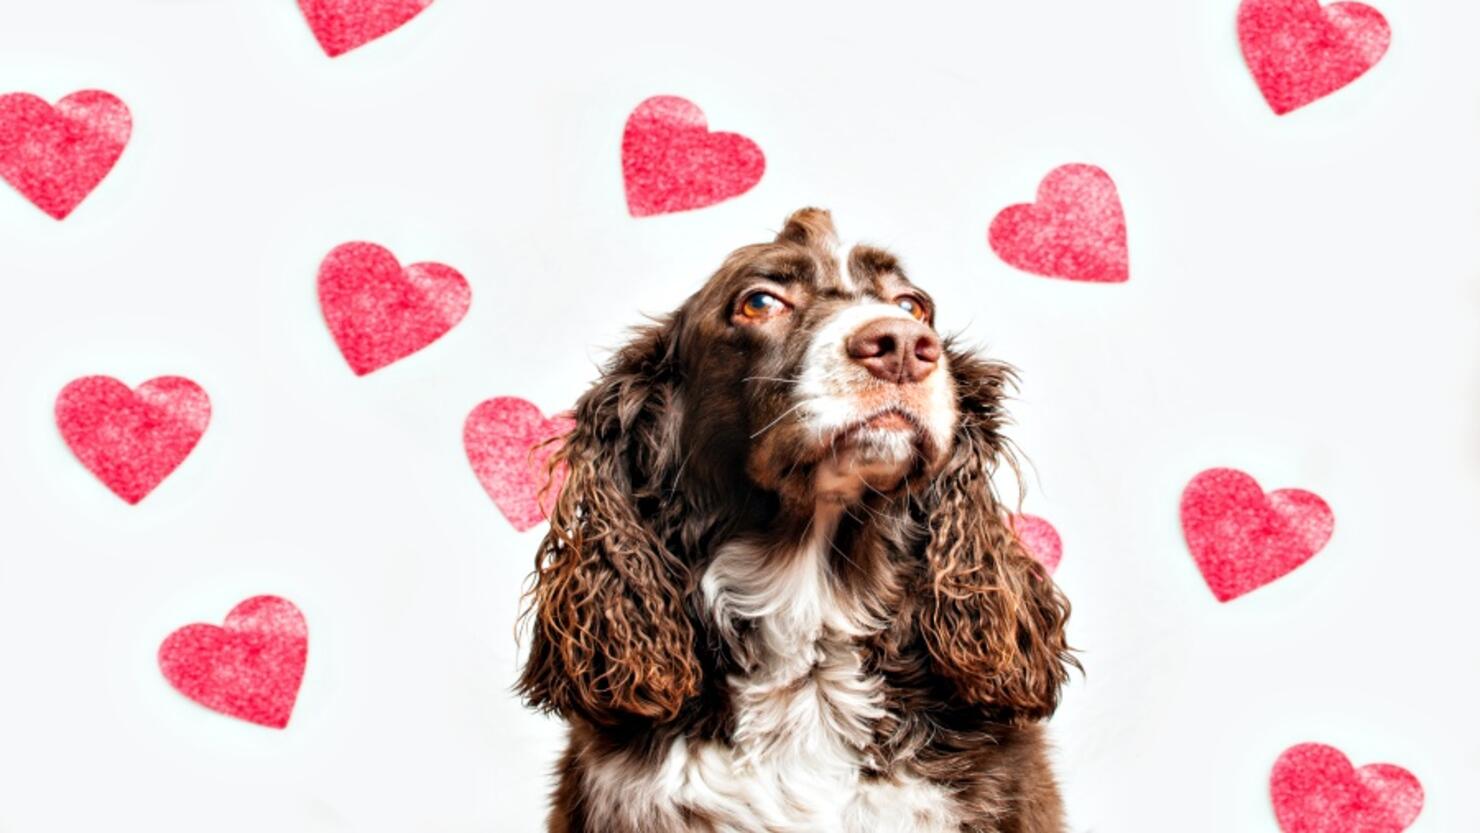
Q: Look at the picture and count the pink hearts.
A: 12